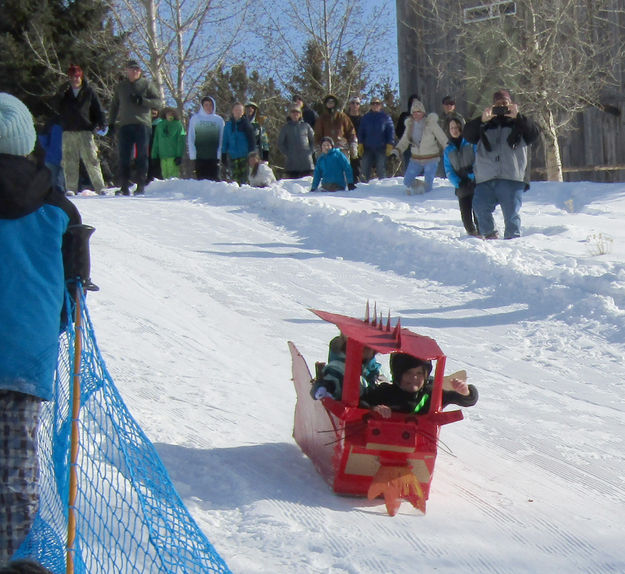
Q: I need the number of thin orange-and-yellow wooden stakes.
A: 1